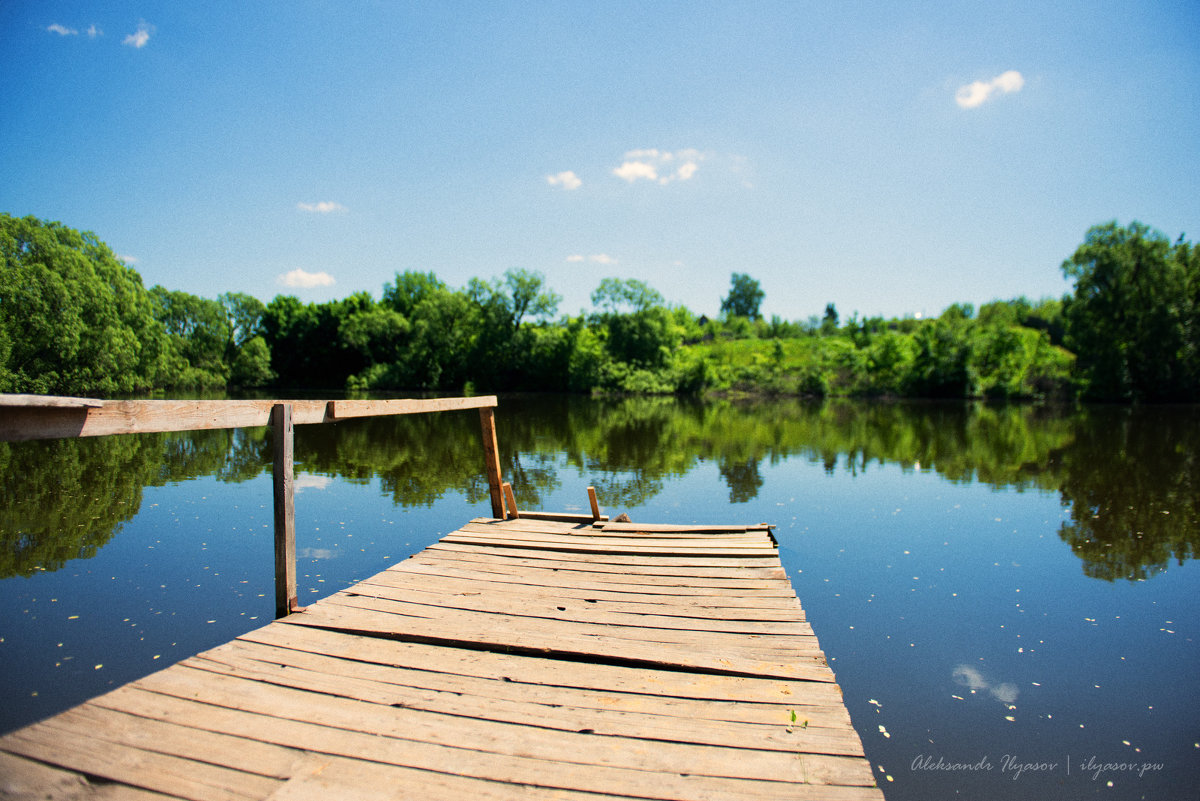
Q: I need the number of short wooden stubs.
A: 2